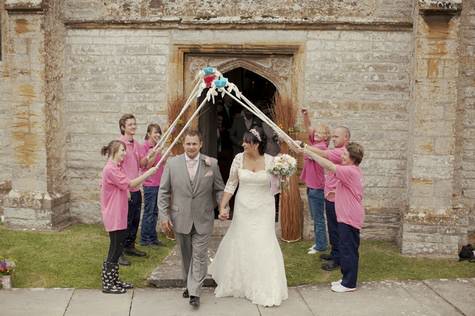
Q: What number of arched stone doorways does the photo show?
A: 1